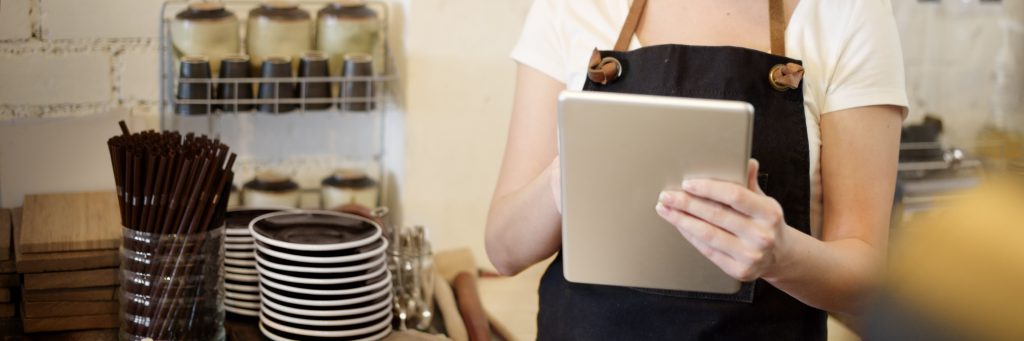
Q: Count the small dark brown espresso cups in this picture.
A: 5